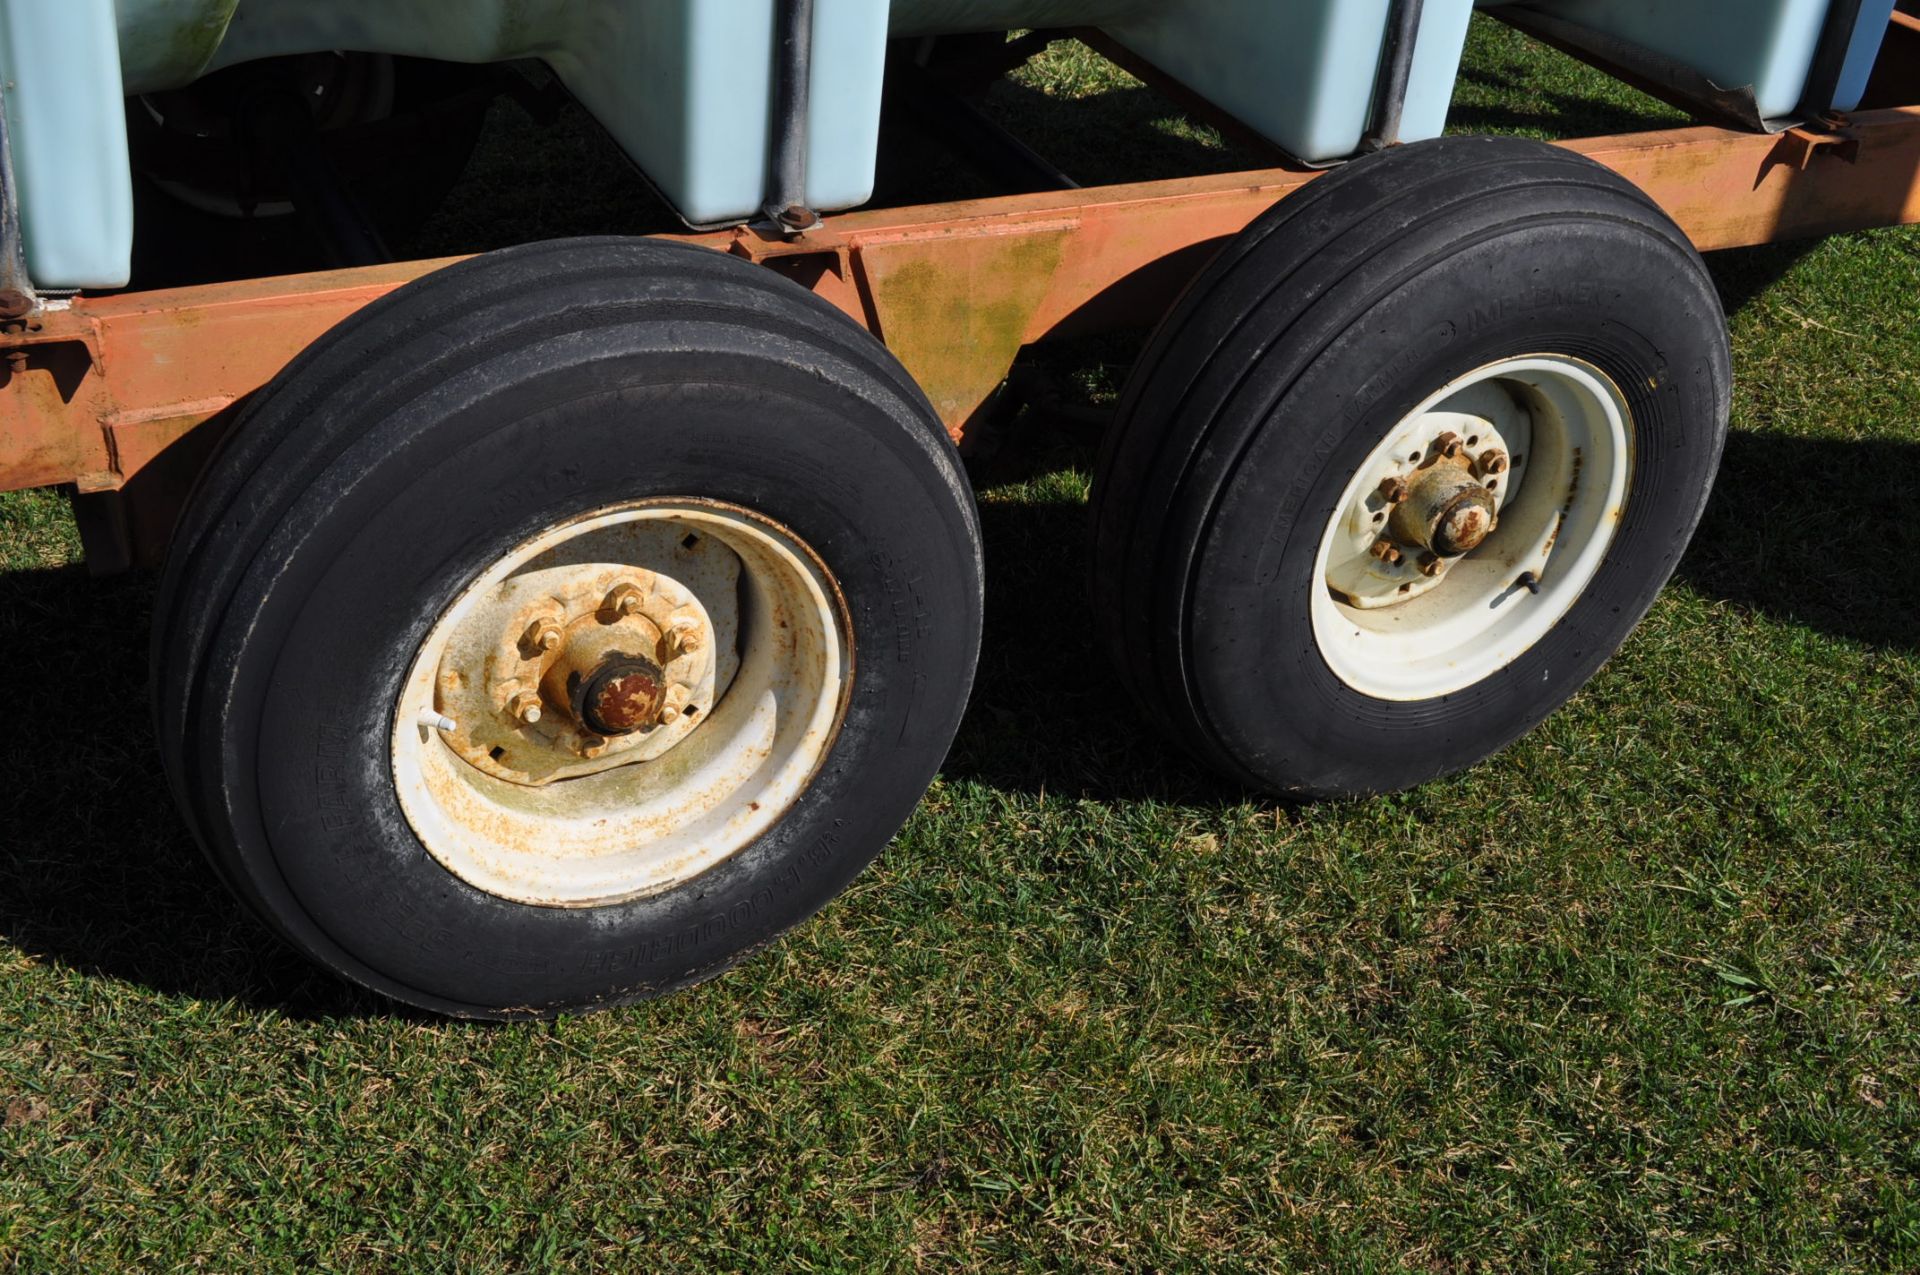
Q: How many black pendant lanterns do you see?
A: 0